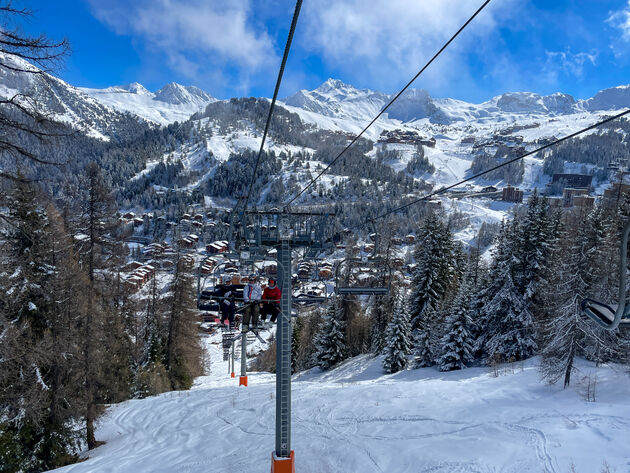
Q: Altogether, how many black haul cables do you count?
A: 3